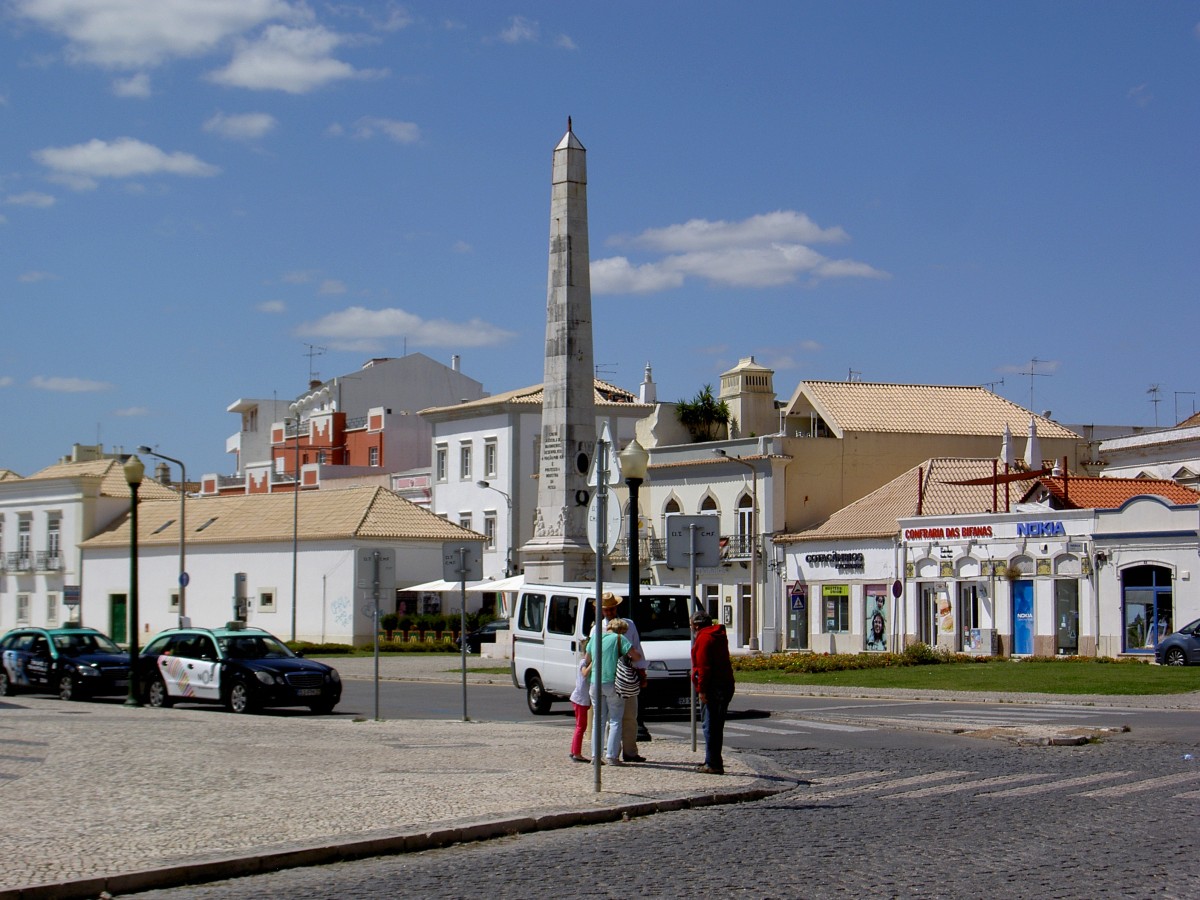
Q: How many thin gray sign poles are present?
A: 4